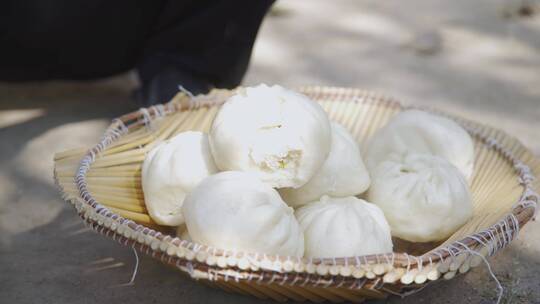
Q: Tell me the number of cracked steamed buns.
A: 1